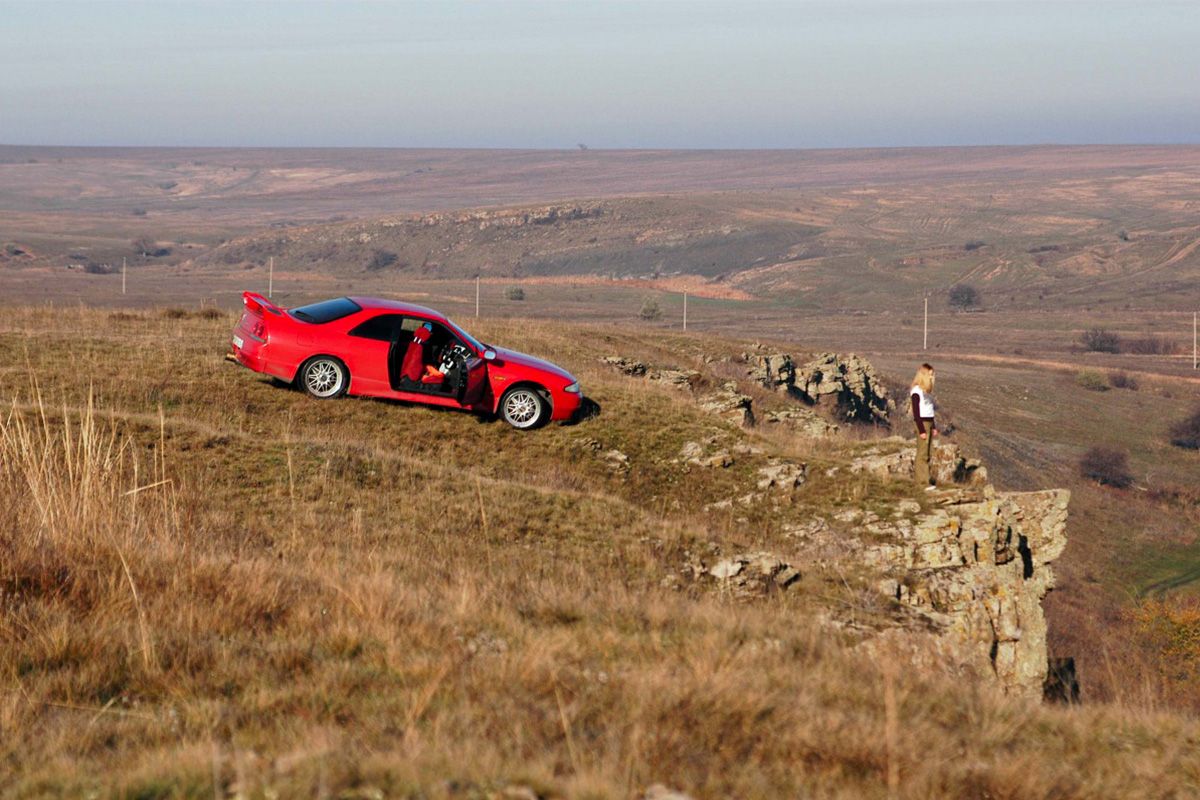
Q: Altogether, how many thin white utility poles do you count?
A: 6